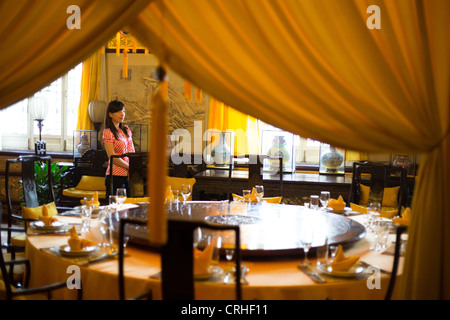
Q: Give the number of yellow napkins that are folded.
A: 9